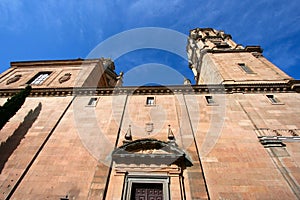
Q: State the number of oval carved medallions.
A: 2